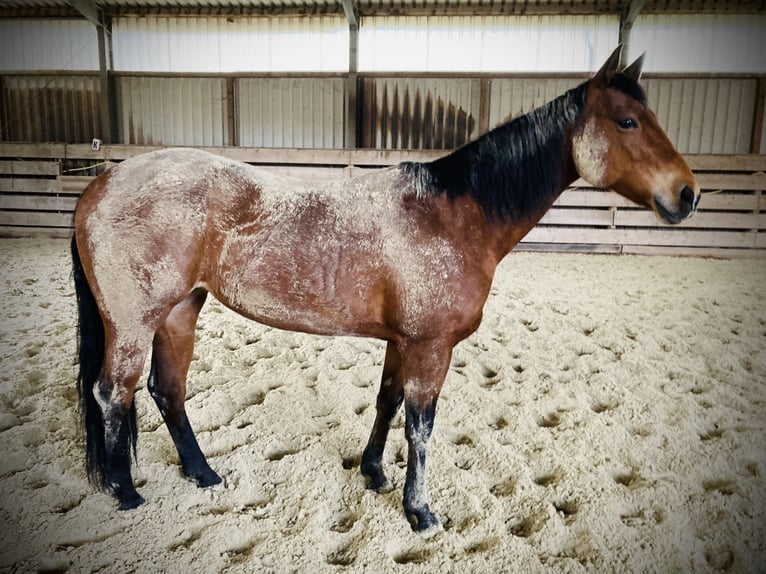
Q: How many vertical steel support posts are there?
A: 3